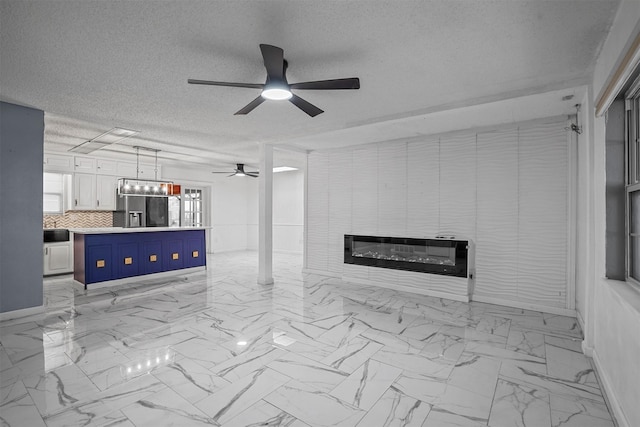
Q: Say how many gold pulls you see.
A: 5